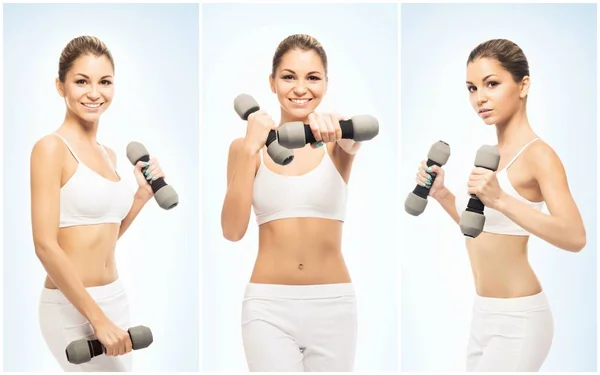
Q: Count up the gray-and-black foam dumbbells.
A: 6